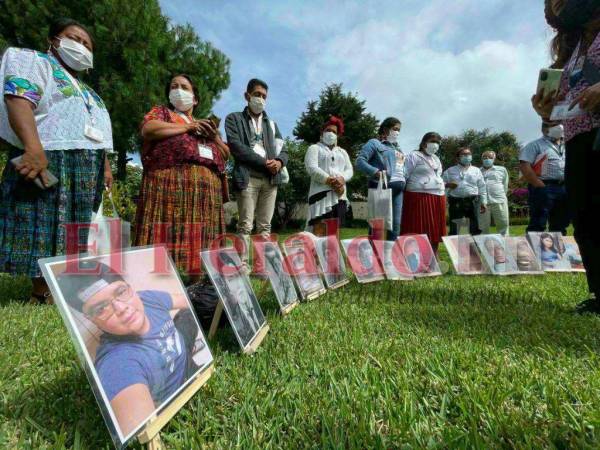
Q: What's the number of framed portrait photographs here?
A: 13